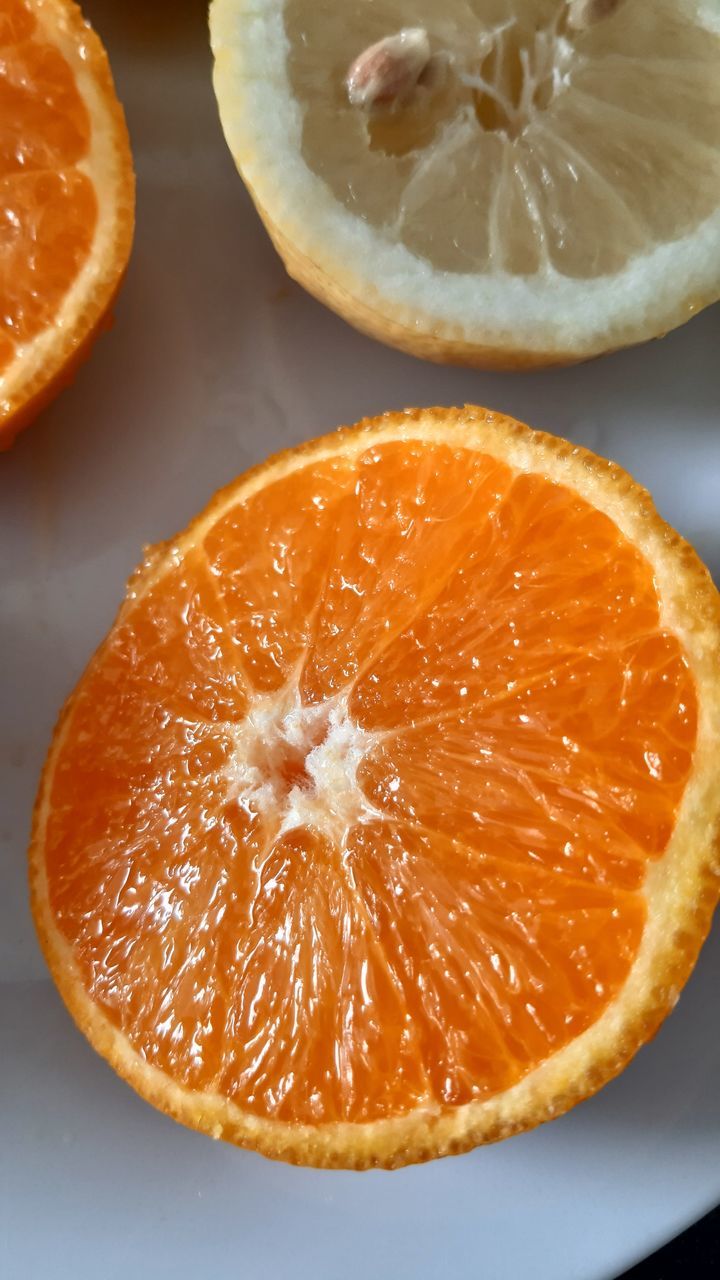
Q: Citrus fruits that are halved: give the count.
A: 3